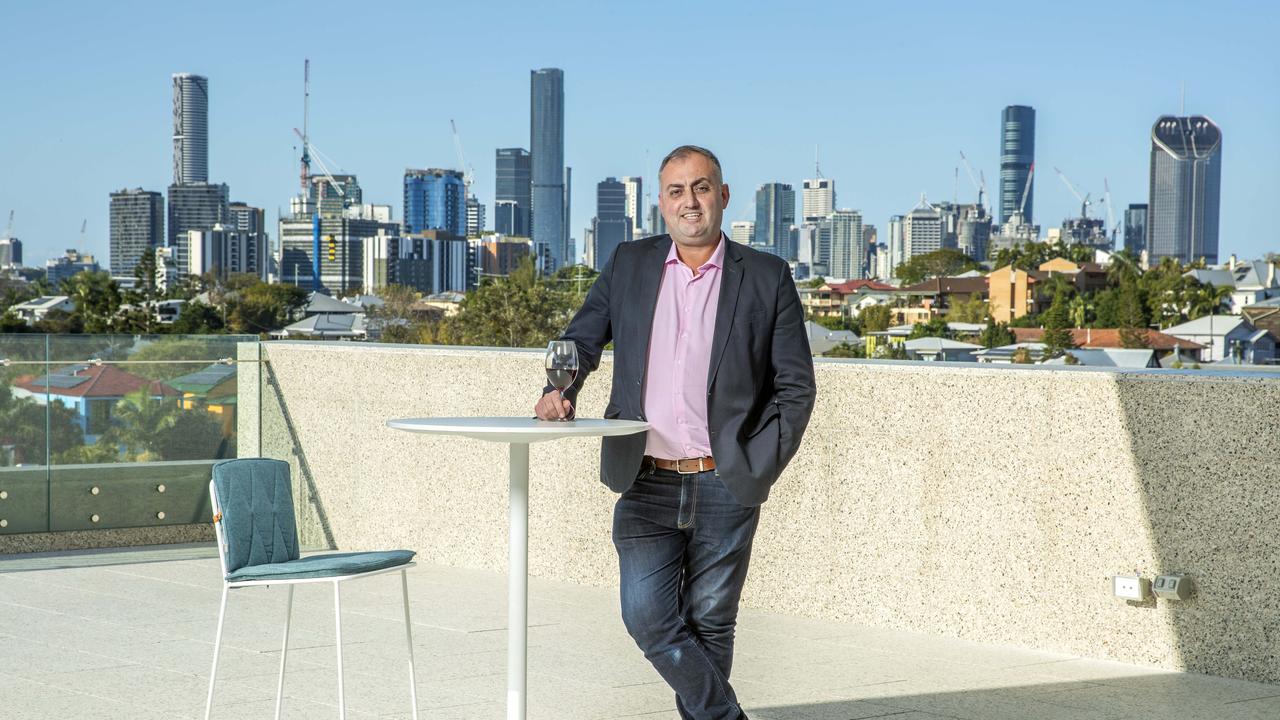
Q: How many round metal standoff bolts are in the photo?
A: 6